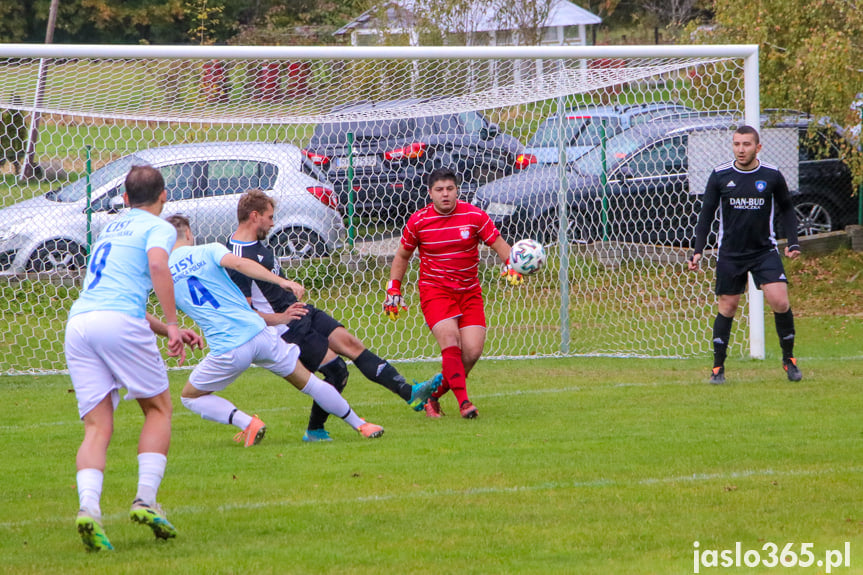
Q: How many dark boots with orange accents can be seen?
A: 2